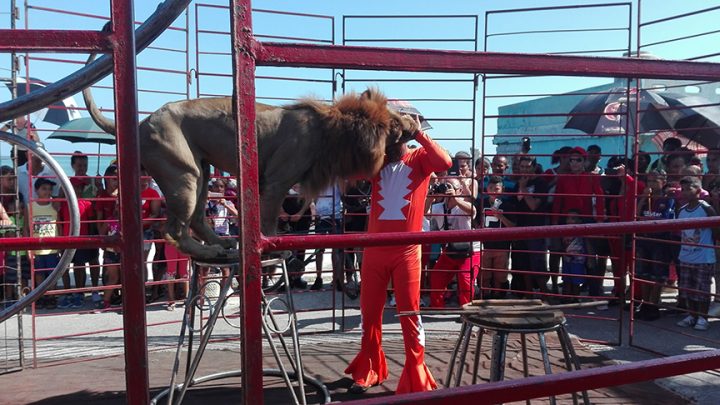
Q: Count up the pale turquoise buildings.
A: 1